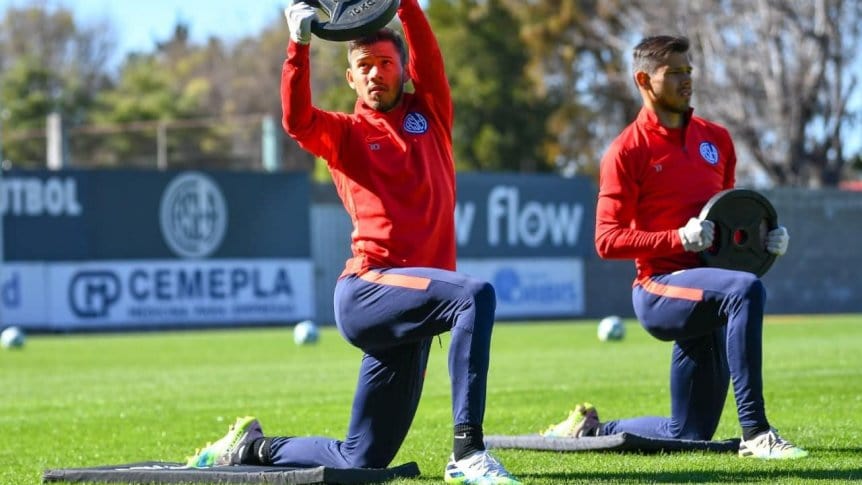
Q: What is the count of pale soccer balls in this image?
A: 3